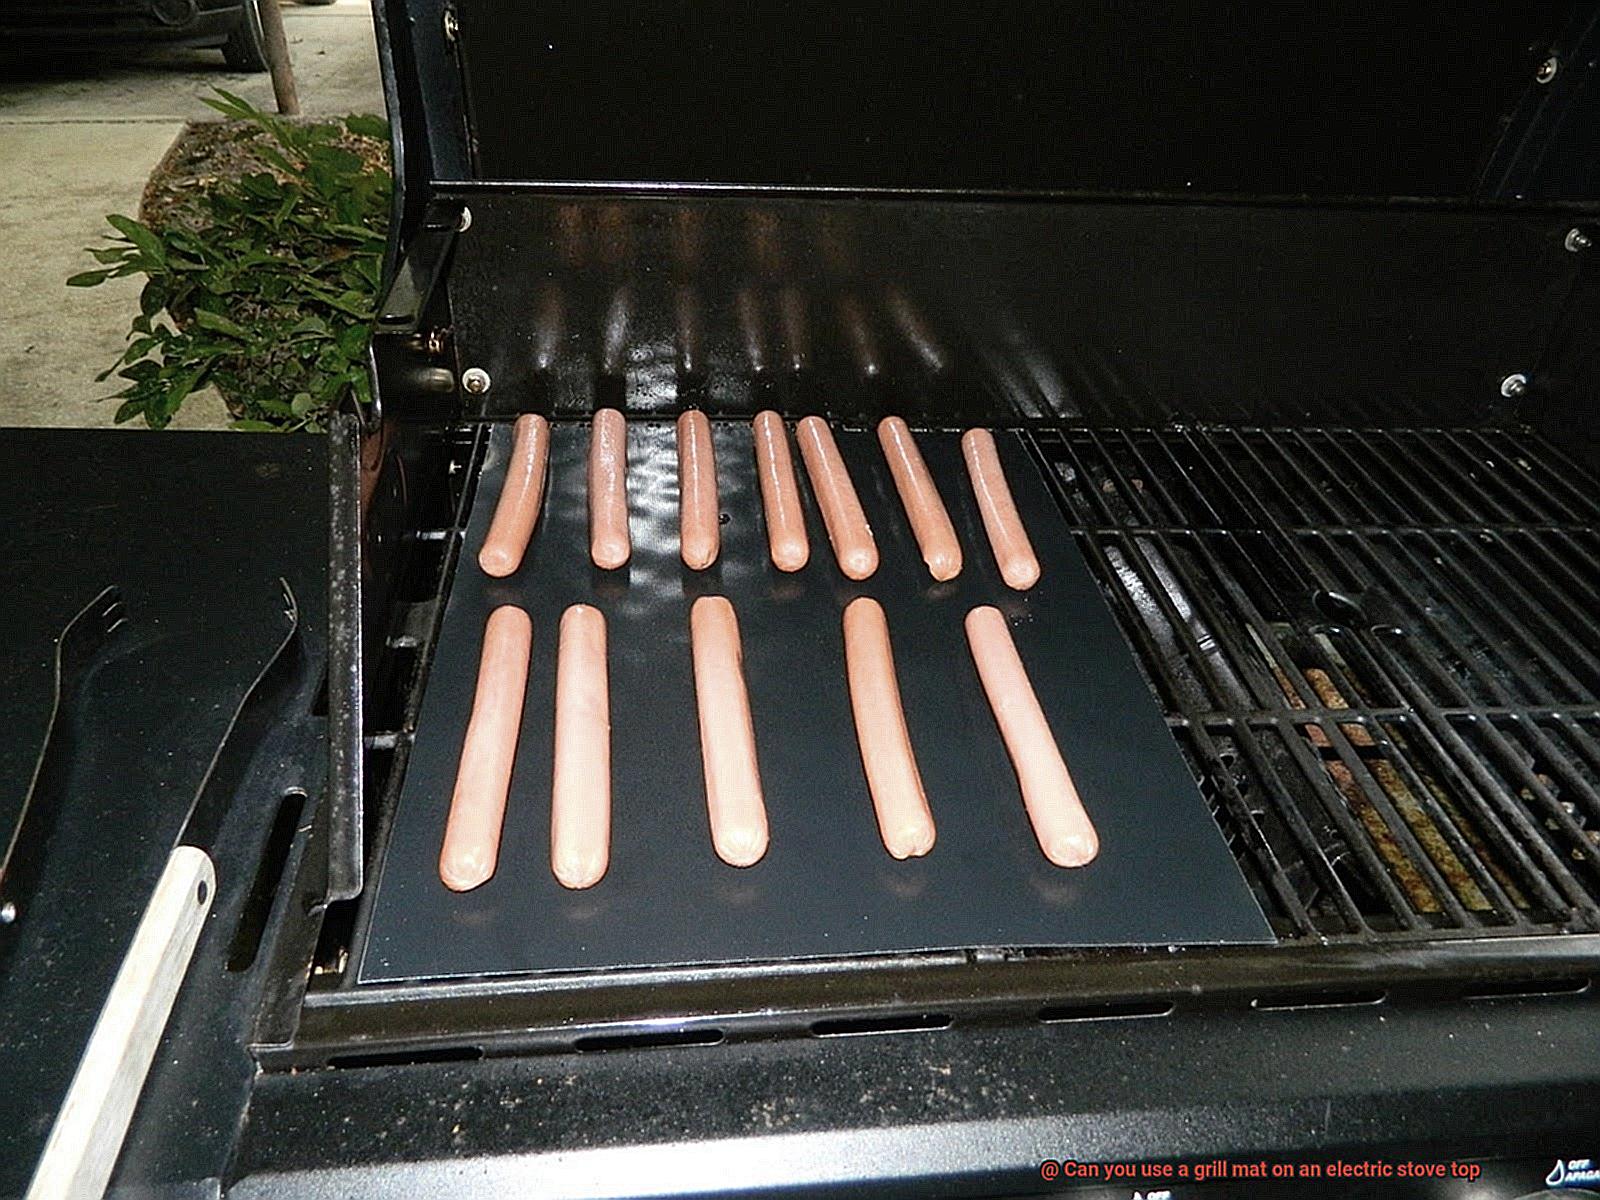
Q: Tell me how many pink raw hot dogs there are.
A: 12